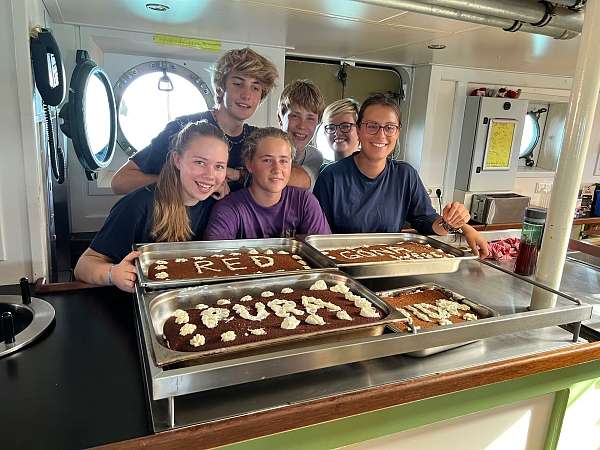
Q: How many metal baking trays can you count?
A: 4